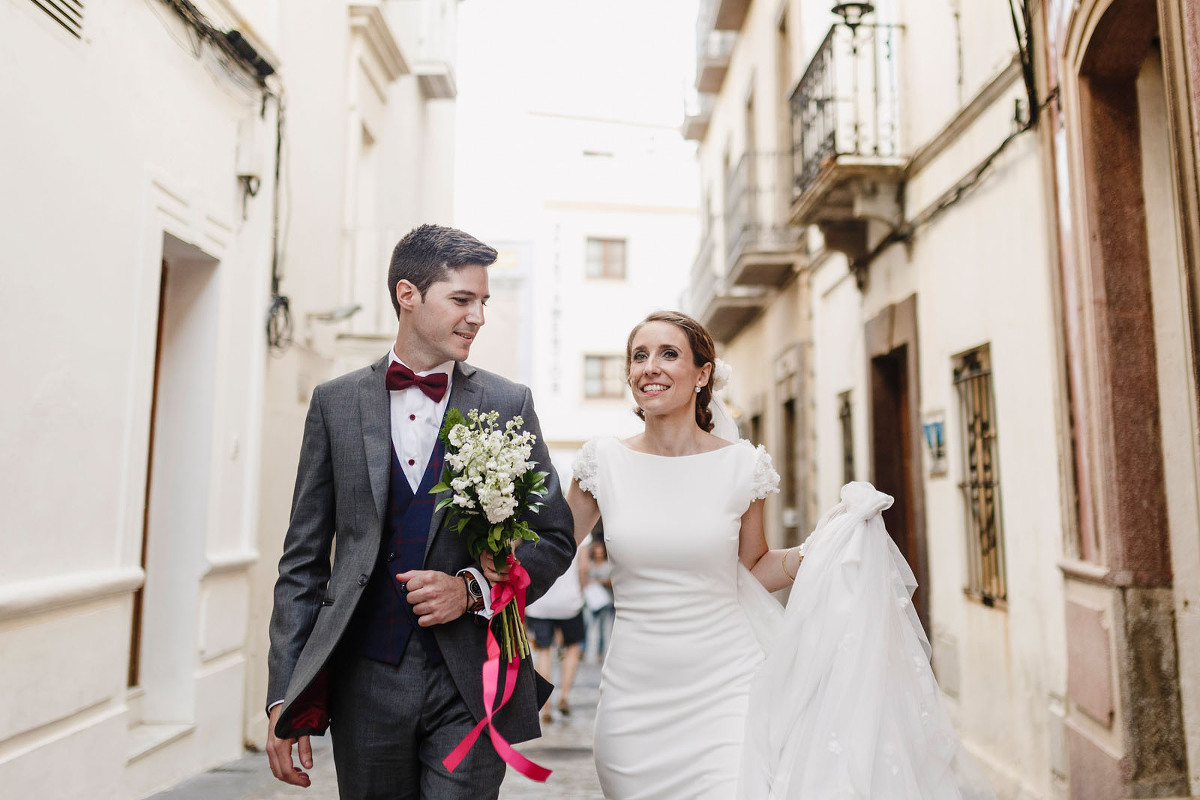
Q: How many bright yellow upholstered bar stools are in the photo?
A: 0